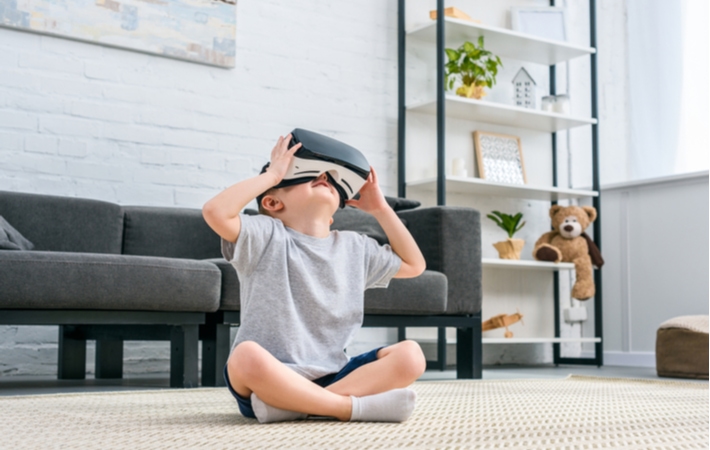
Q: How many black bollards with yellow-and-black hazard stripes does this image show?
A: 0